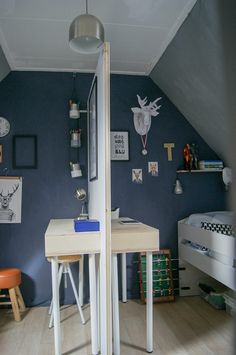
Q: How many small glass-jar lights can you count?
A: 3